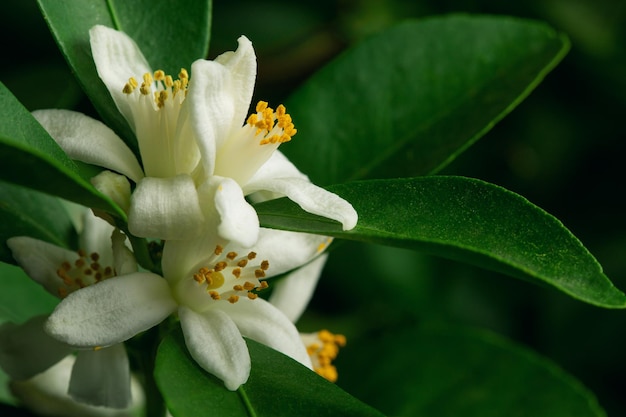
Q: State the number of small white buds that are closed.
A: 1